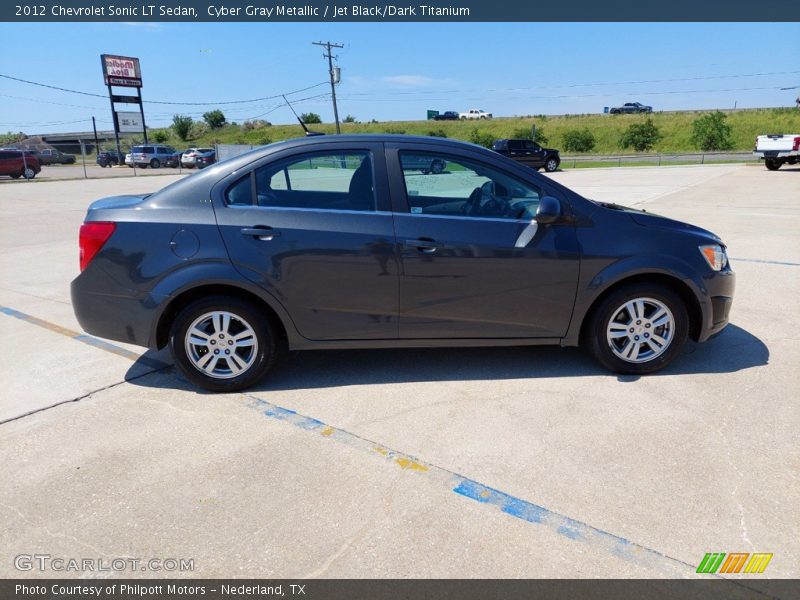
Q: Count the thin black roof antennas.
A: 1